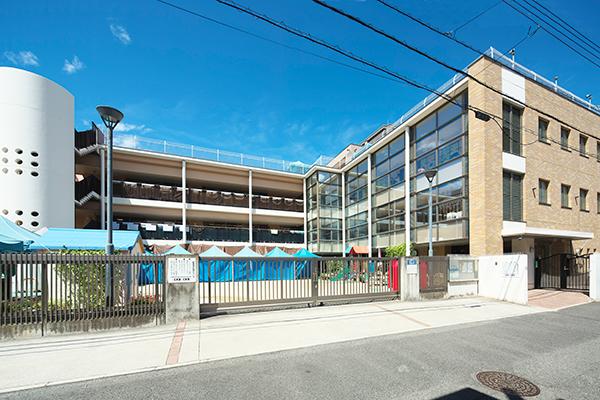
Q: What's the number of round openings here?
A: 14